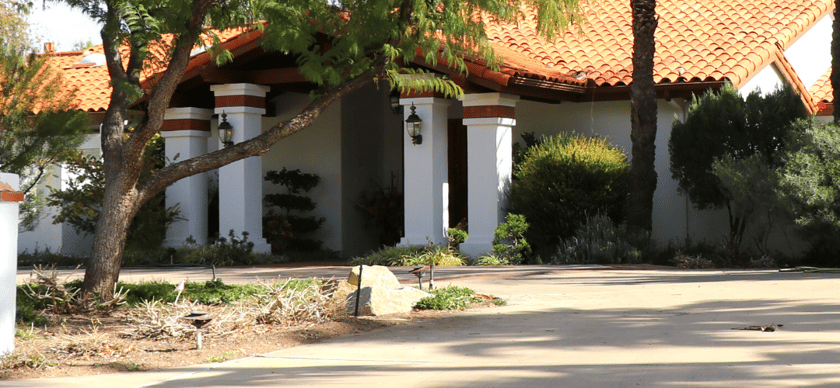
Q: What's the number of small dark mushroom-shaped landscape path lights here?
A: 2